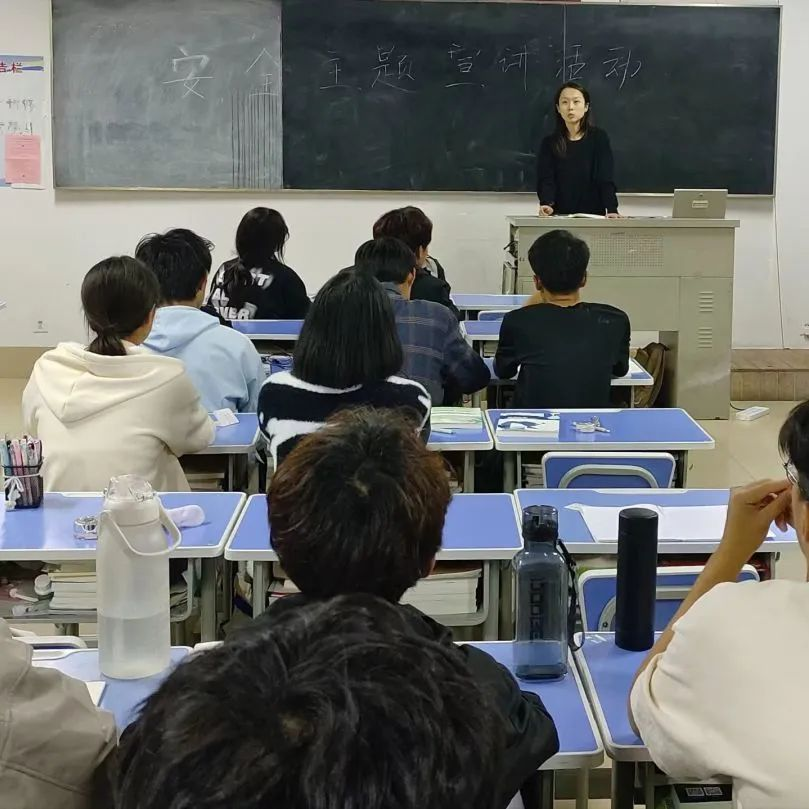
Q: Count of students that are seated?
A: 11